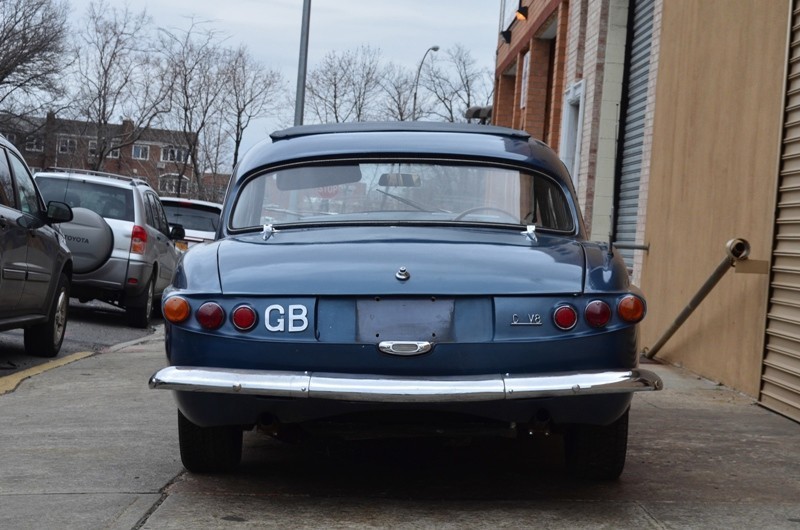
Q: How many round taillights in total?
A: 6